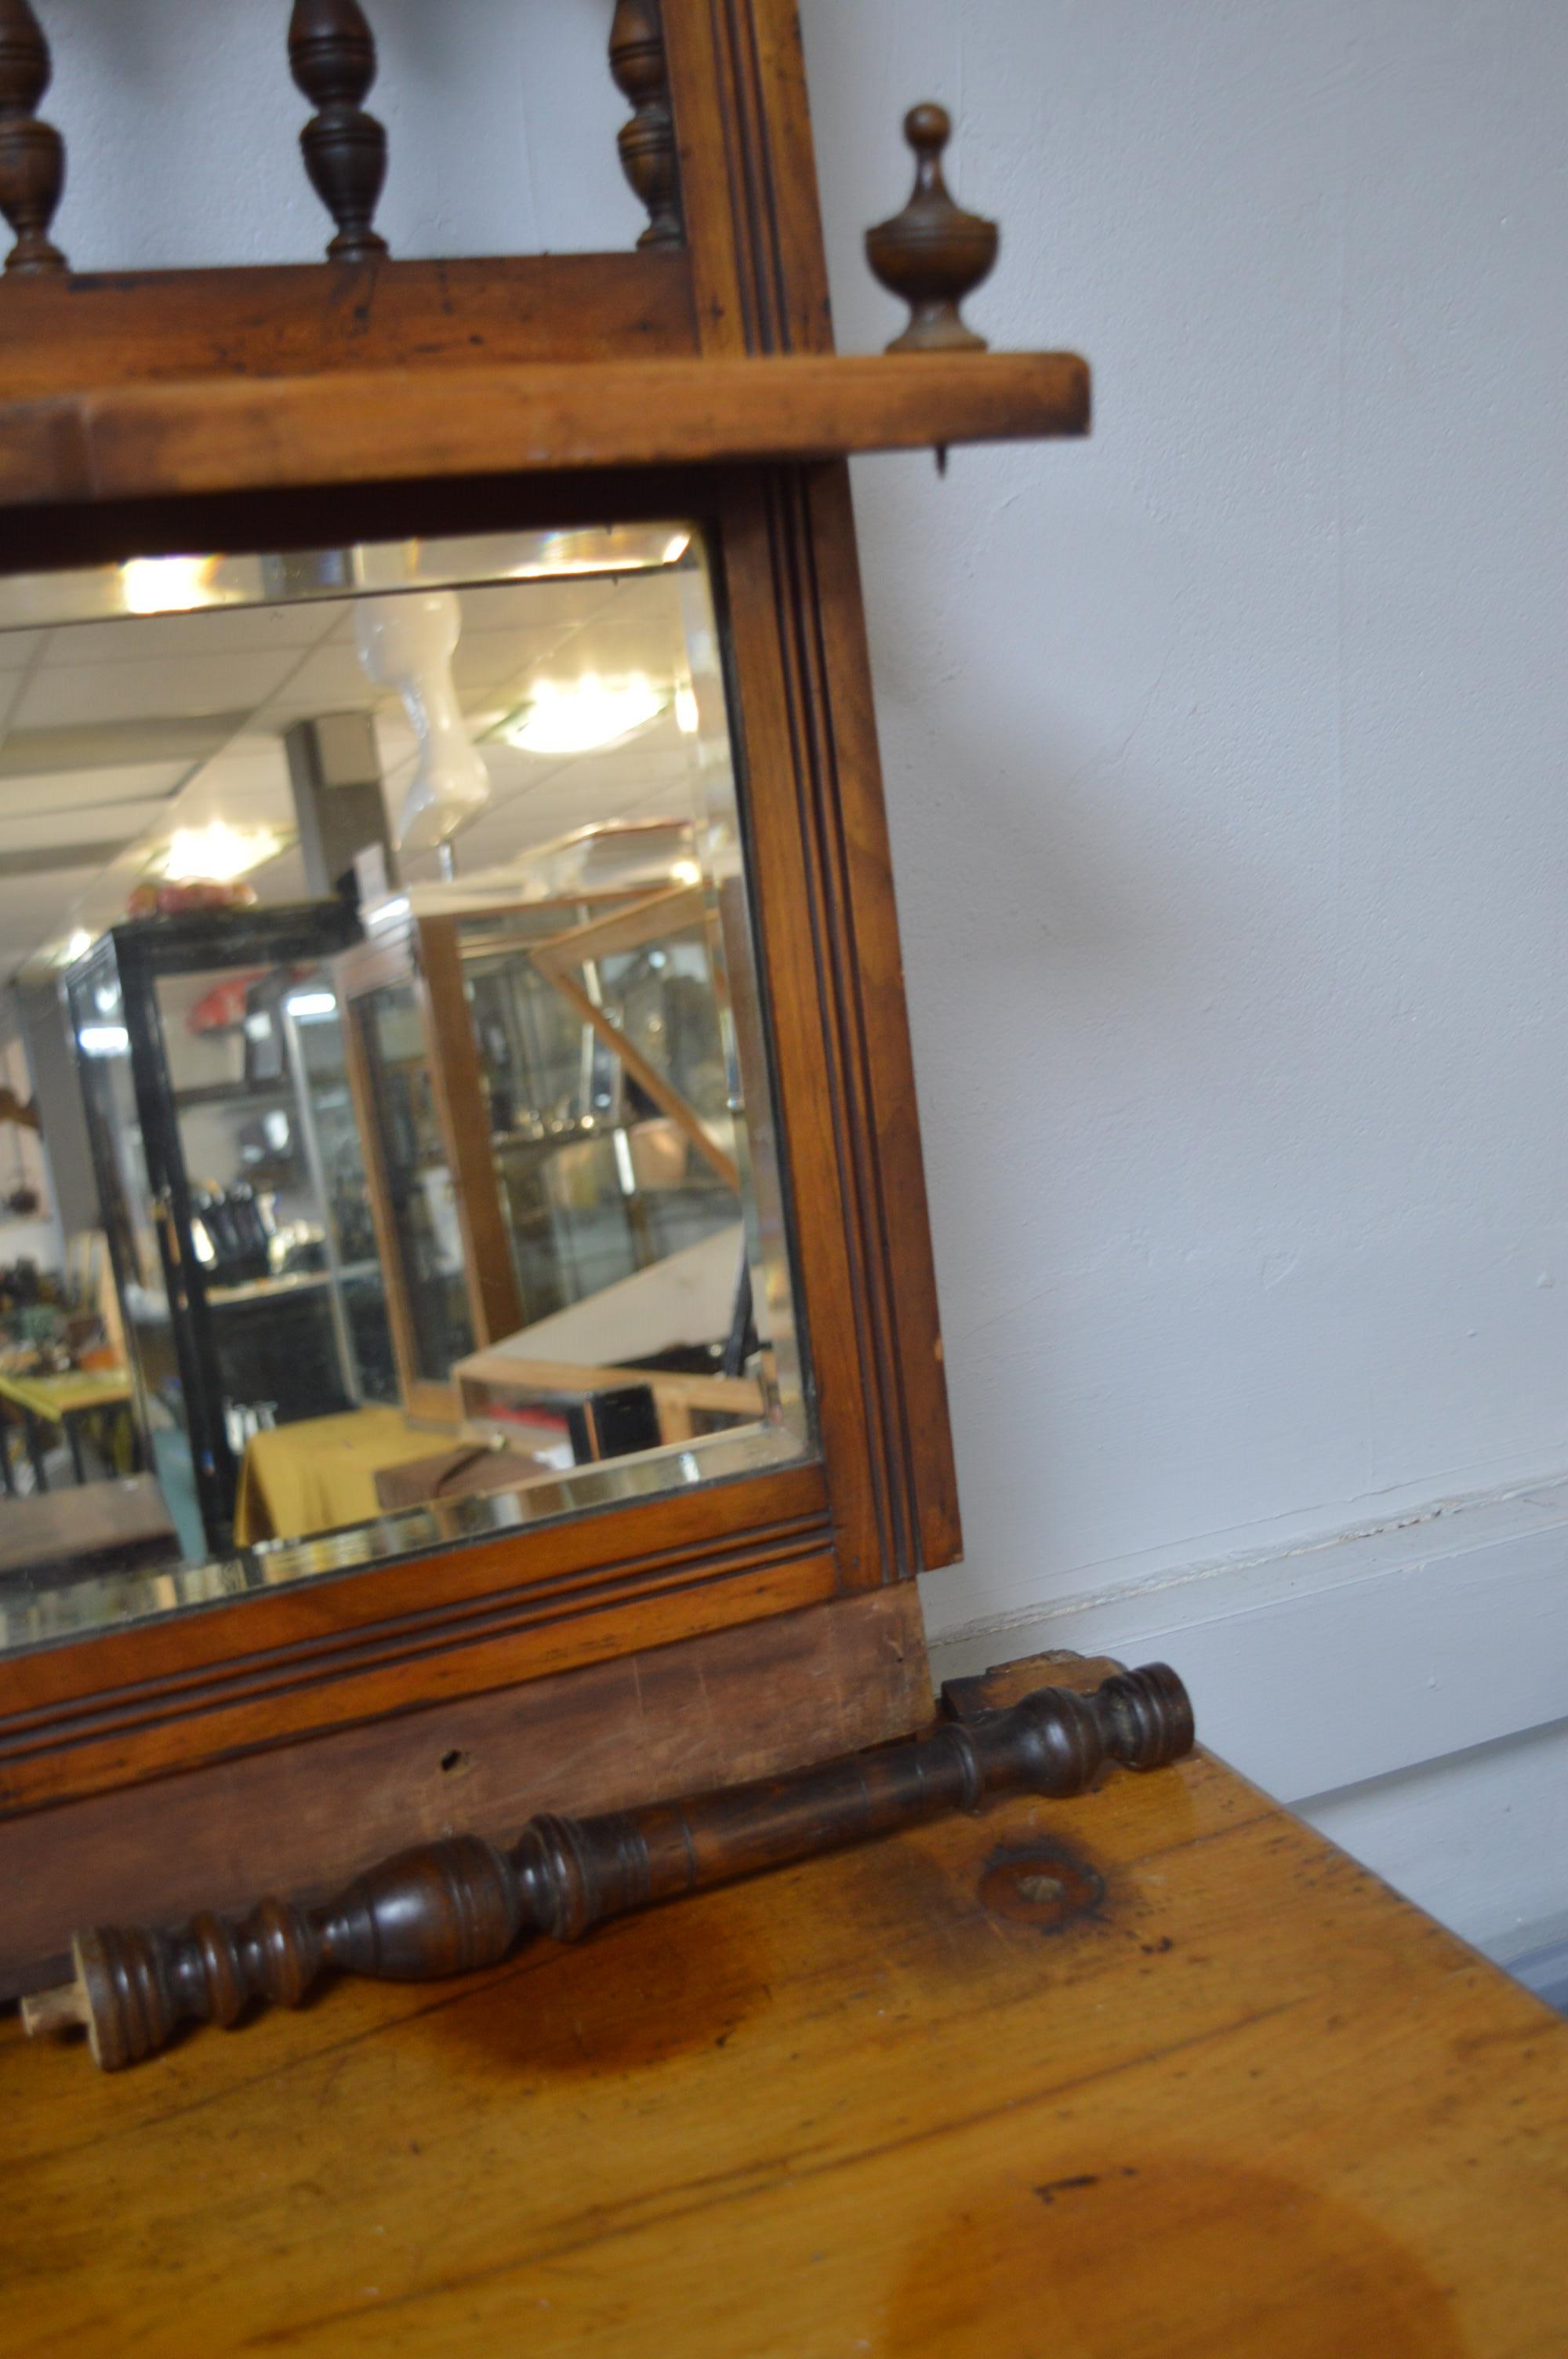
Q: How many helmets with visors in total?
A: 0